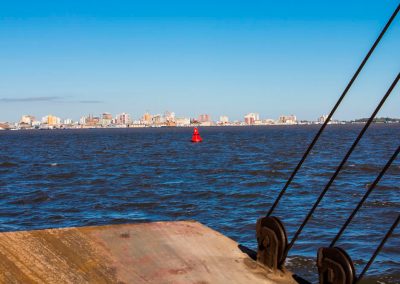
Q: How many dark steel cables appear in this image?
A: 4